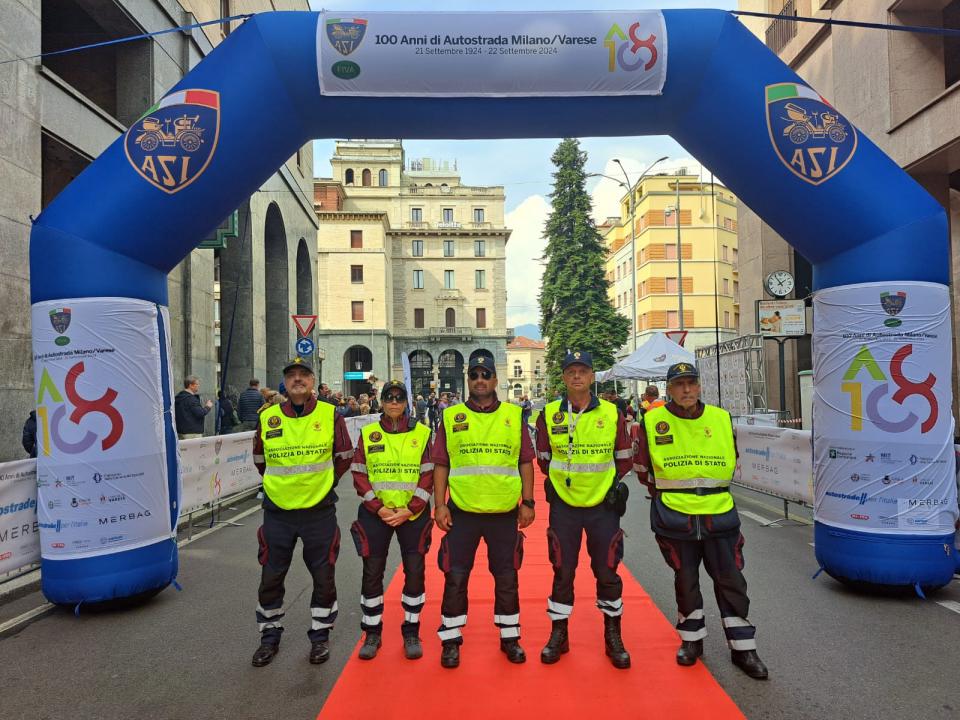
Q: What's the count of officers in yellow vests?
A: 5